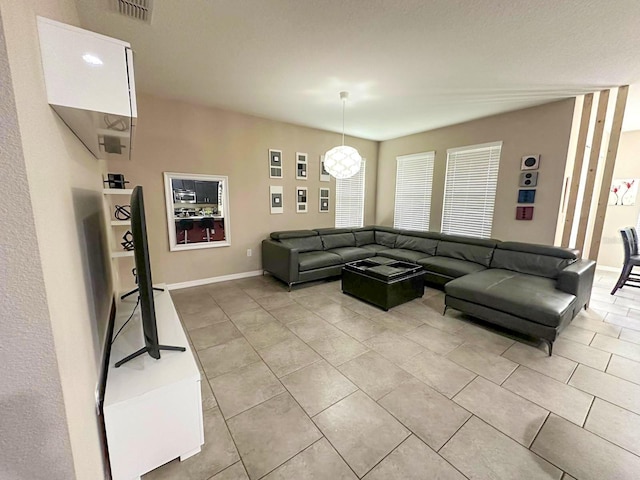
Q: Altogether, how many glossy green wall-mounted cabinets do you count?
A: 0